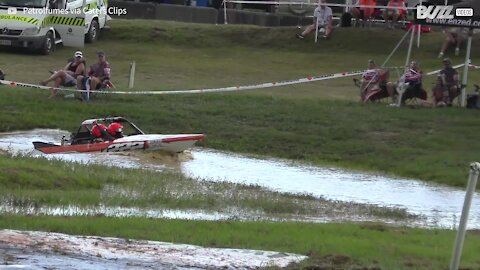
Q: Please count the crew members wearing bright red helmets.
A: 2